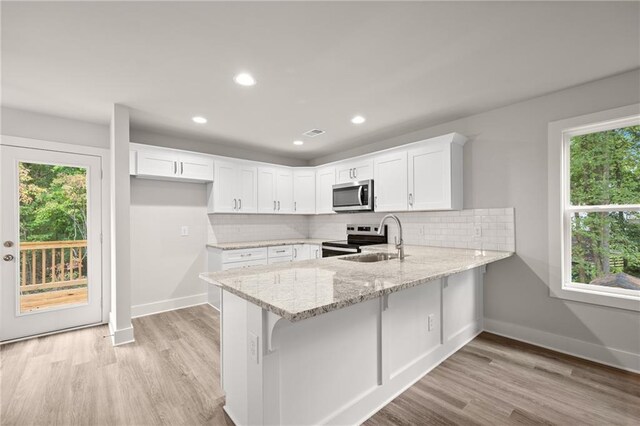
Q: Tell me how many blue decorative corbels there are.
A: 0